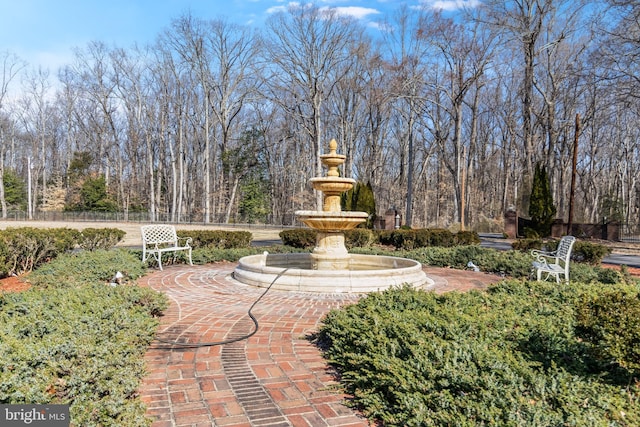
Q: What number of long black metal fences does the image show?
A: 1